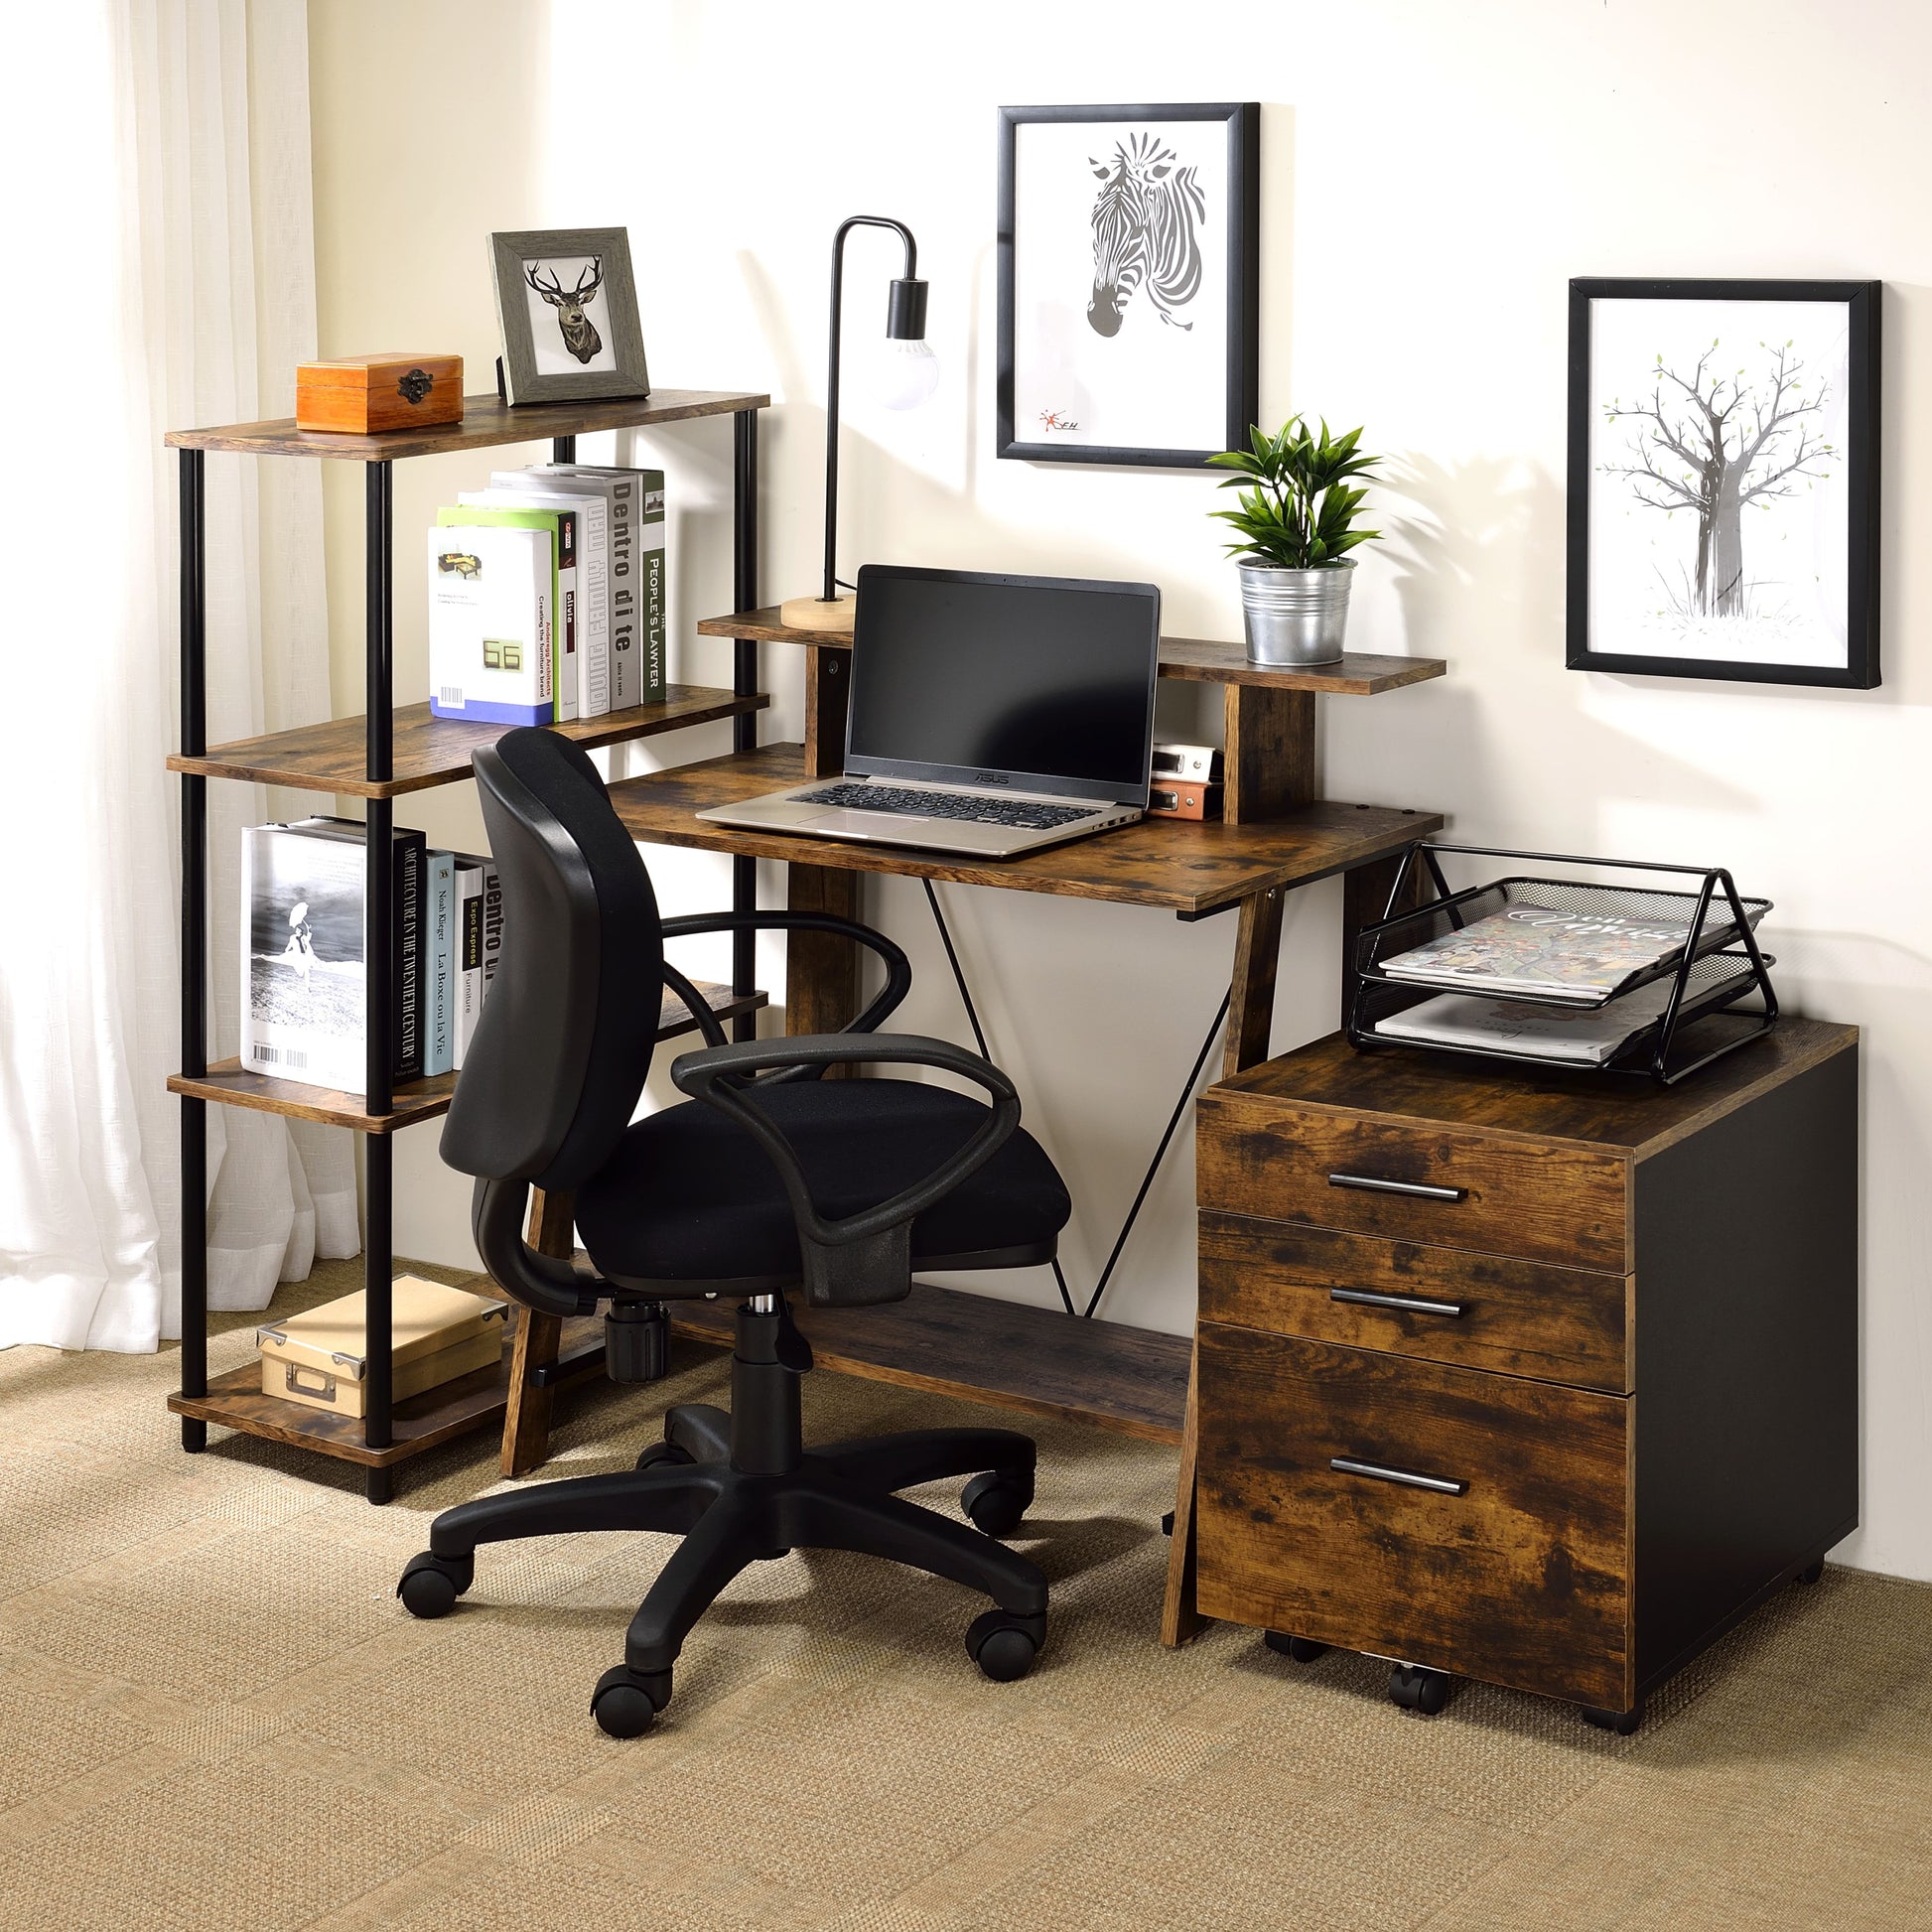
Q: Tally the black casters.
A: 9